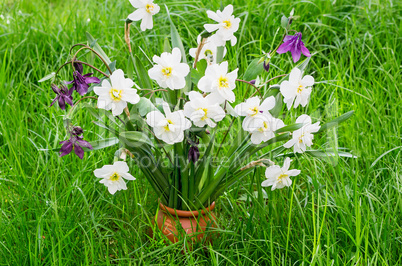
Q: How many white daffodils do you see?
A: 14